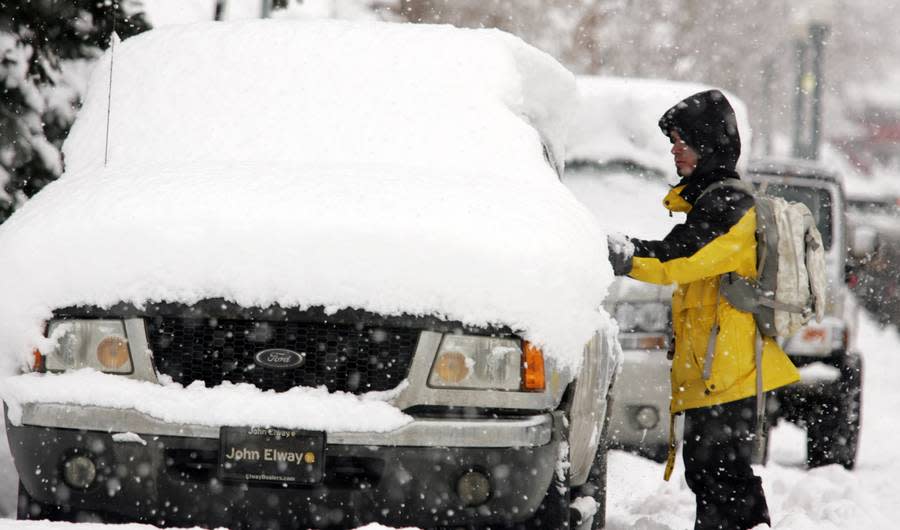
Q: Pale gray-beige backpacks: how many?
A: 1